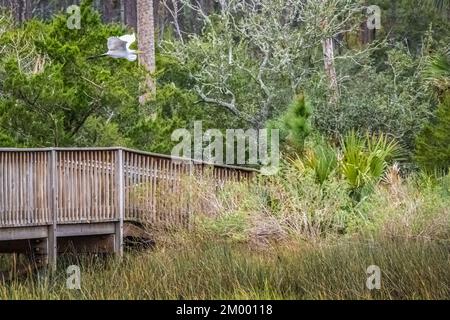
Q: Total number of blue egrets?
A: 0